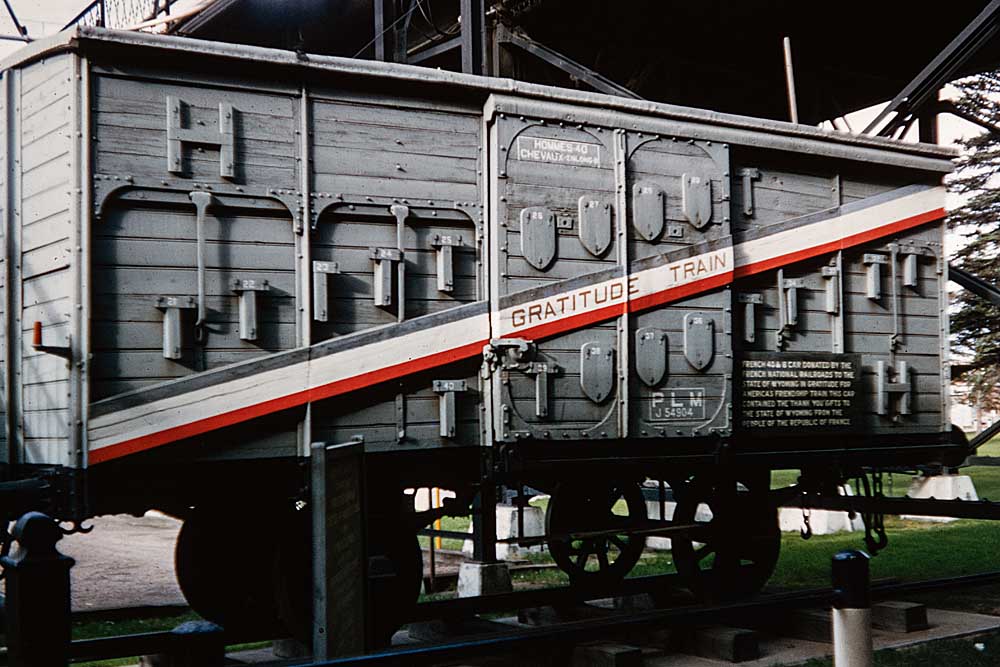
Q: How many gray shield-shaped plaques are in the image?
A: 7